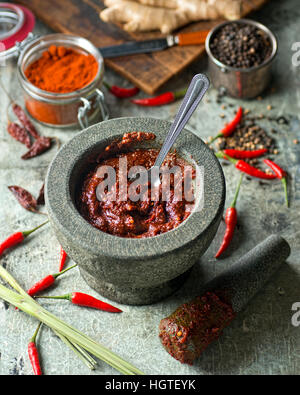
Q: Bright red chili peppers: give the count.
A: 12